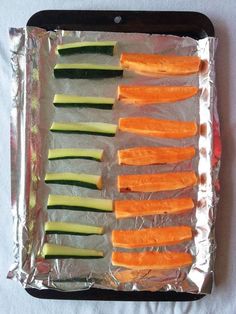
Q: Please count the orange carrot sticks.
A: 8